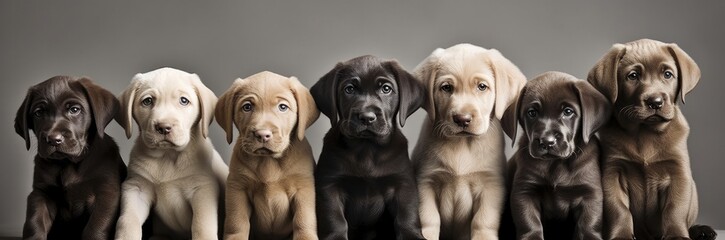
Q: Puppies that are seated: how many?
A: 7